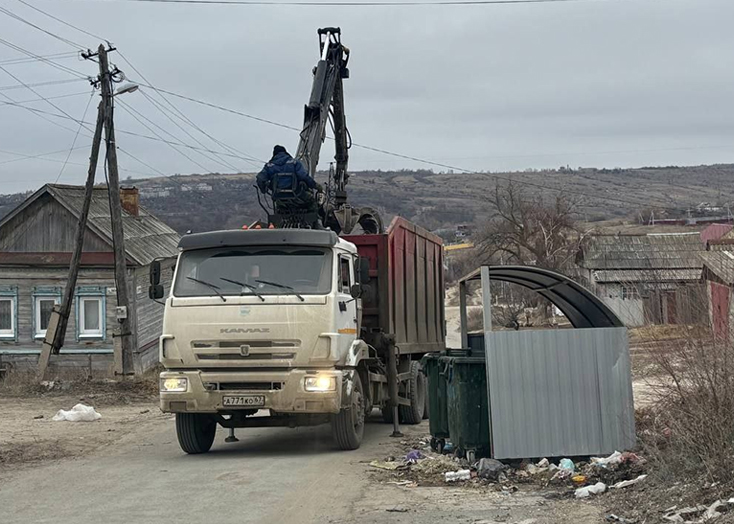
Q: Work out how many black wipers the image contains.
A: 3